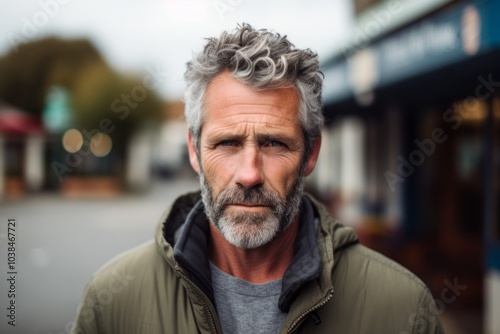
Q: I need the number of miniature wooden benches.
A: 0